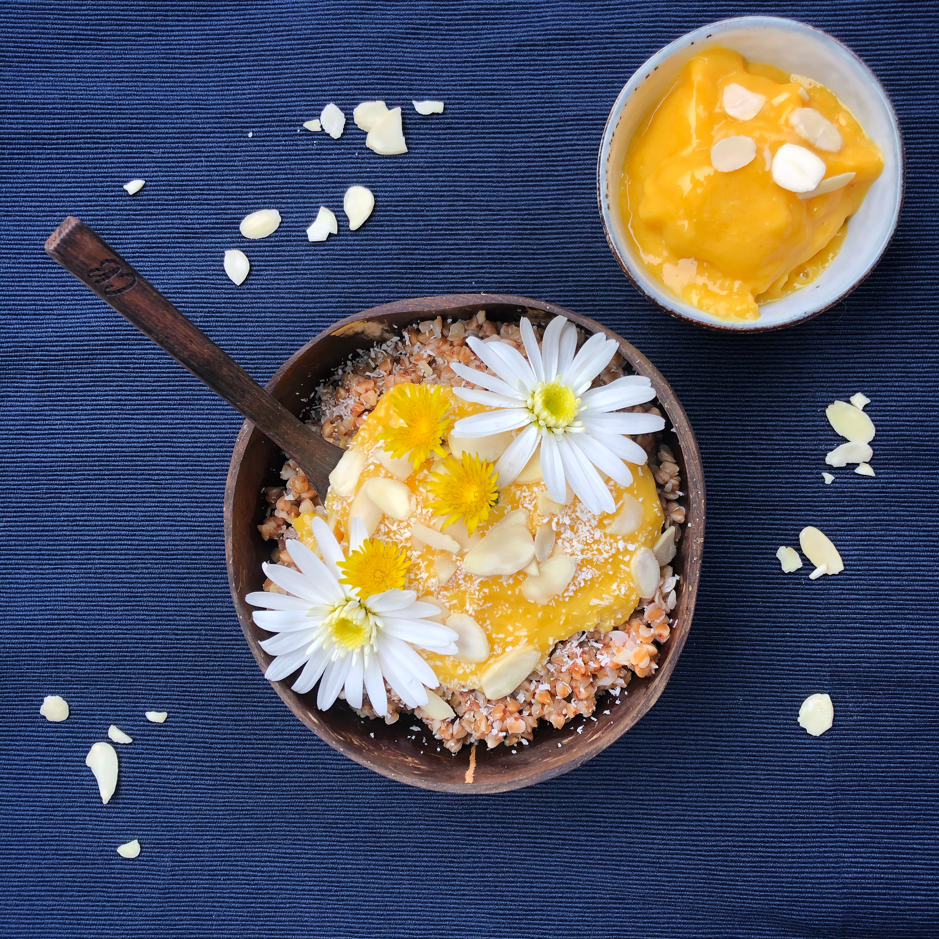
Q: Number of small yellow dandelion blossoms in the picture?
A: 3